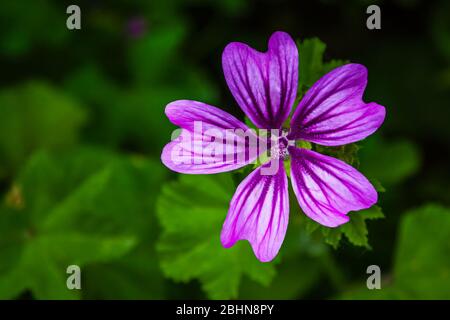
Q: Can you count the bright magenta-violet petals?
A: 5